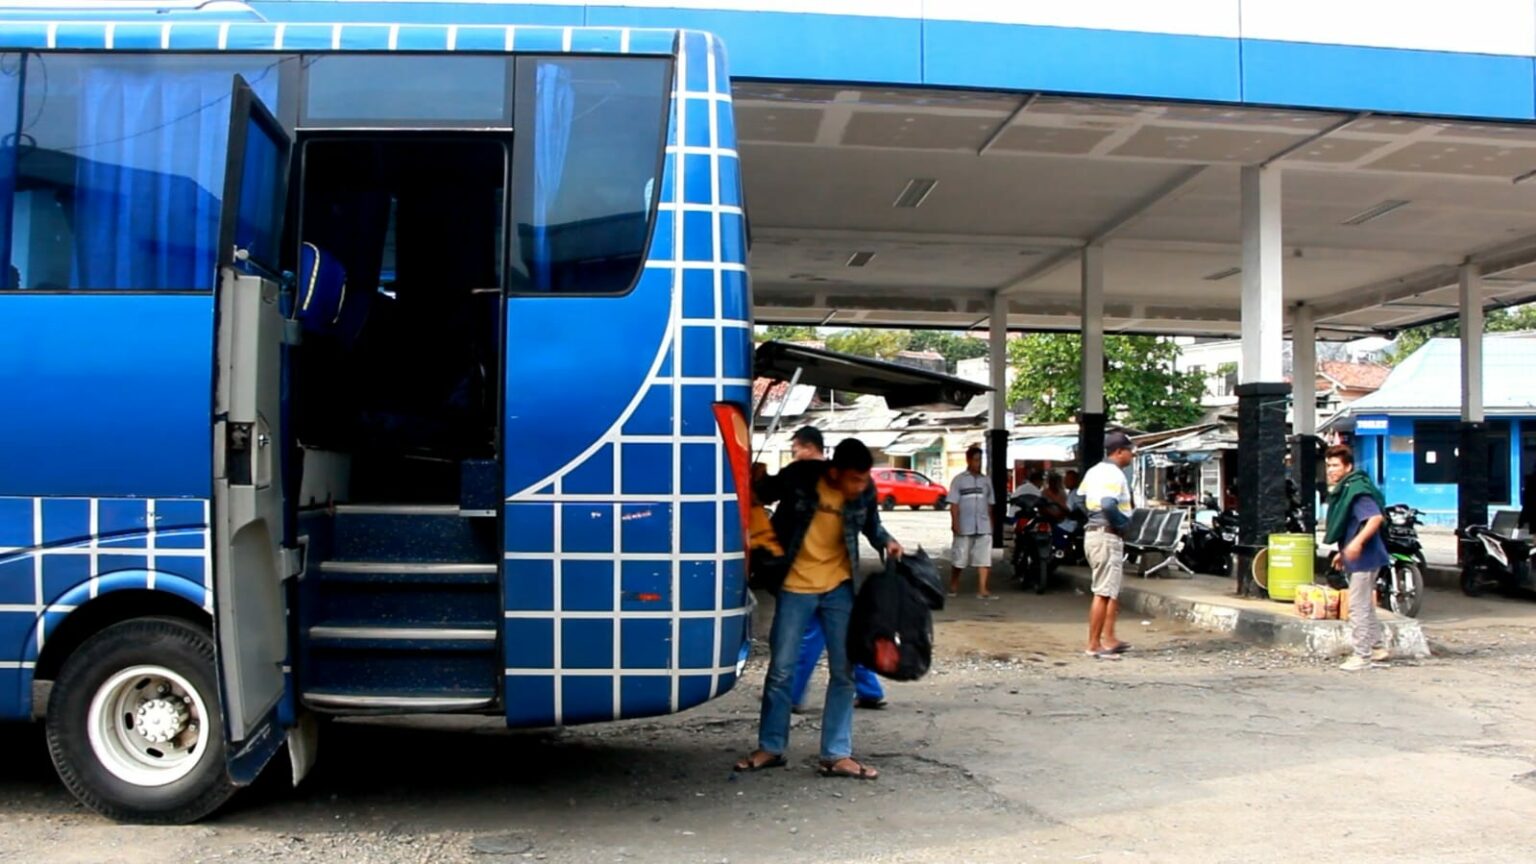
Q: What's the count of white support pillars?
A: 5